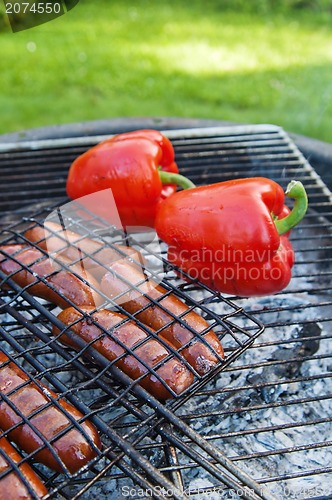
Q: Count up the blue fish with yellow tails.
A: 0